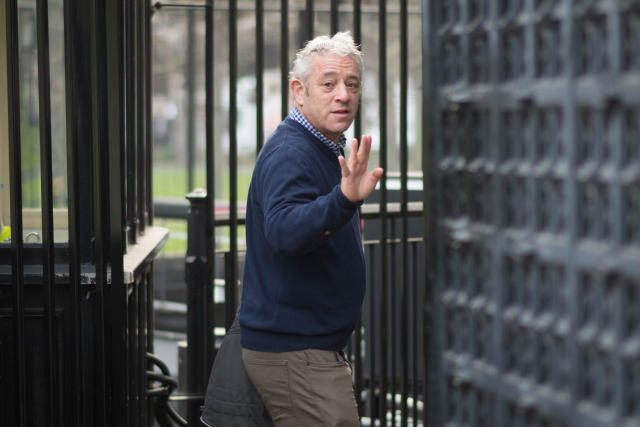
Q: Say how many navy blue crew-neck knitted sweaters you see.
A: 1